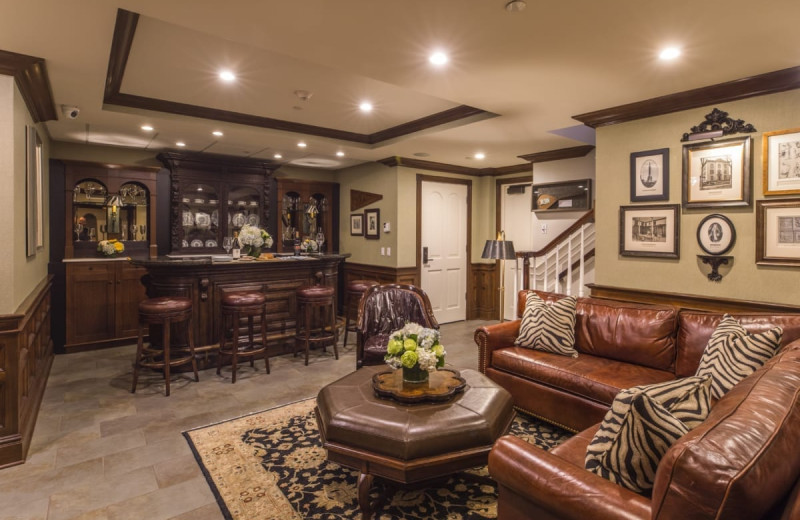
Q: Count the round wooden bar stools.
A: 4